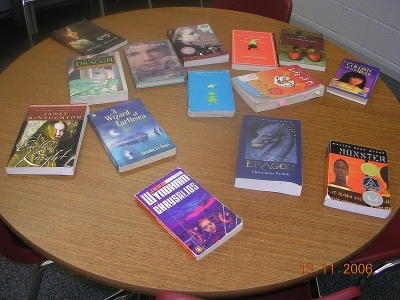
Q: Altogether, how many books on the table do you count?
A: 14